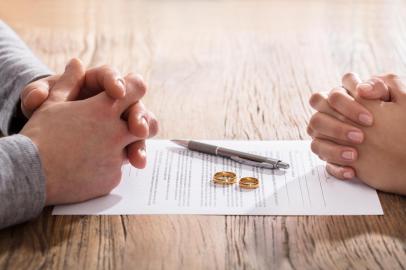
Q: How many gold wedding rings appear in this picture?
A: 2